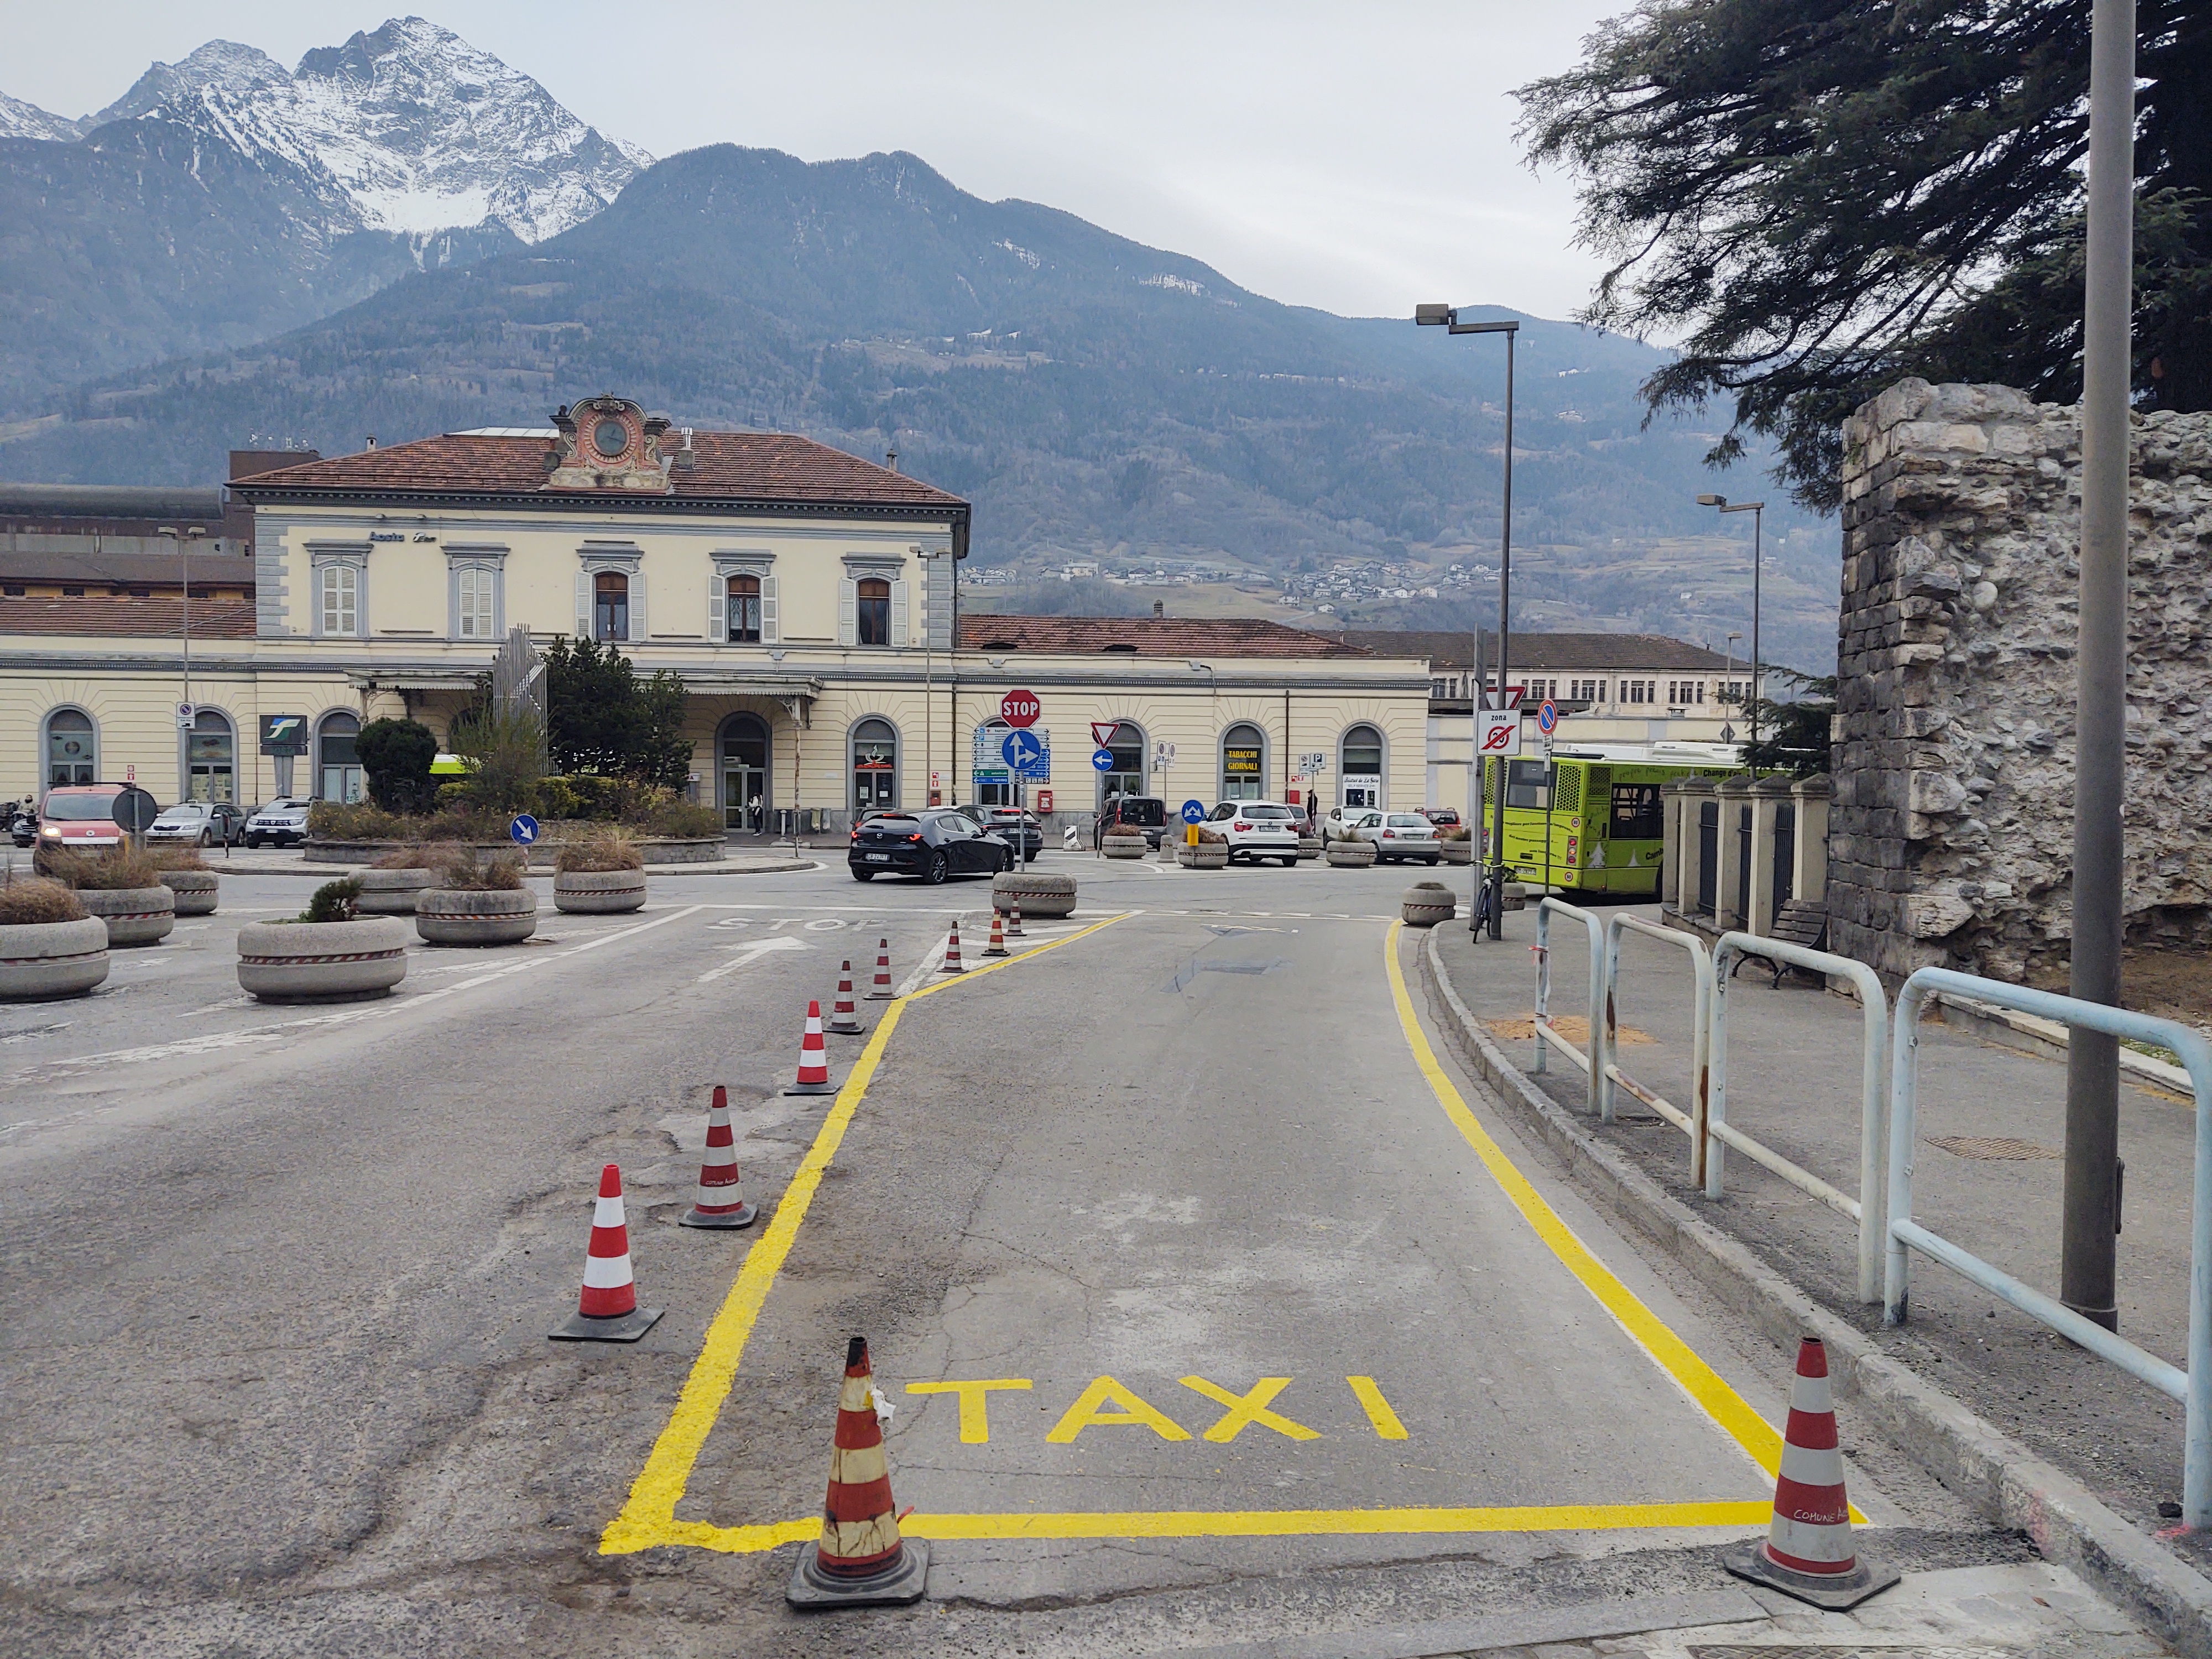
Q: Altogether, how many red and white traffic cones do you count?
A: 10